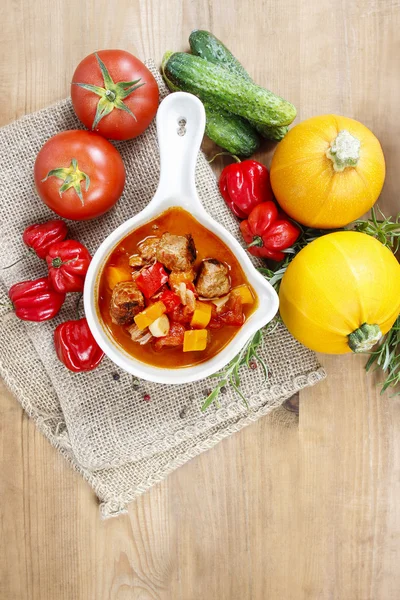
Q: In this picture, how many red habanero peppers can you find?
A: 6